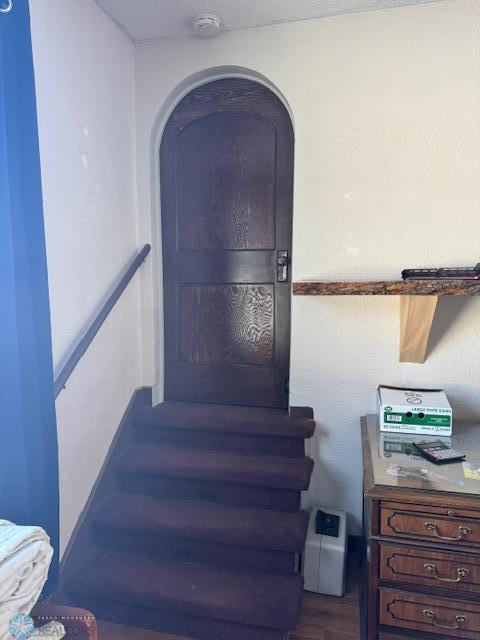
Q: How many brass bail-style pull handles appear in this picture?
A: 3